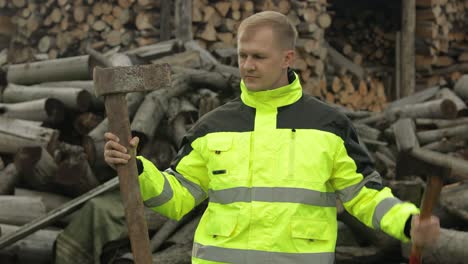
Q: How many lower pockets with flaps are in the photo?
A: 2